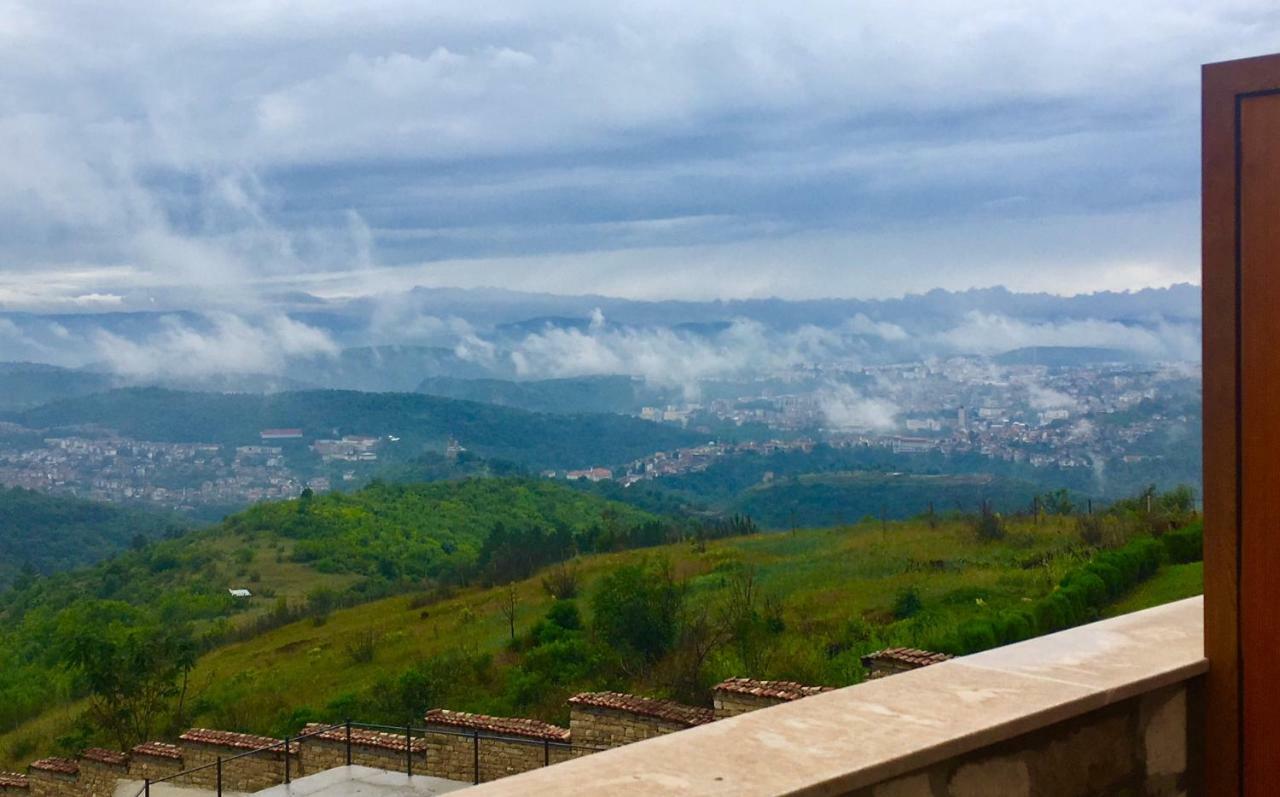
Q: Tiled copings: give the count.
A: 10